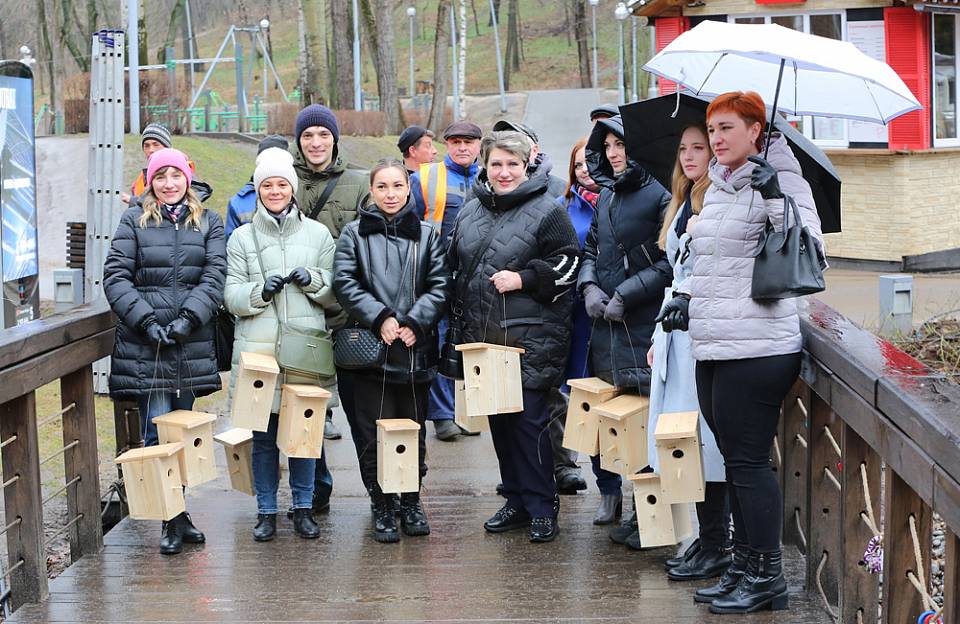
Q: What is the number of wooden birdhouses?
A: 12